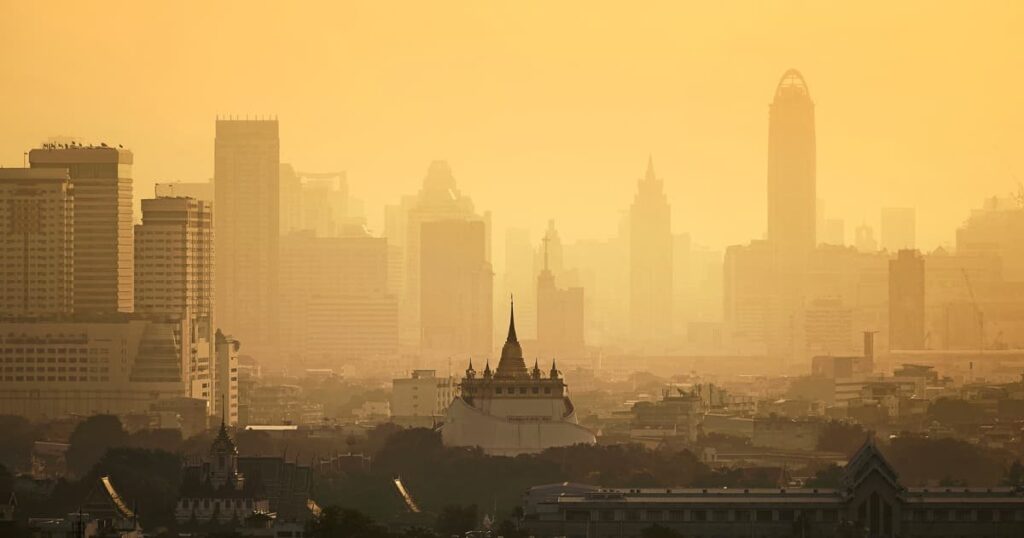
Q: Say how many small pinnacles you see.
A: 4